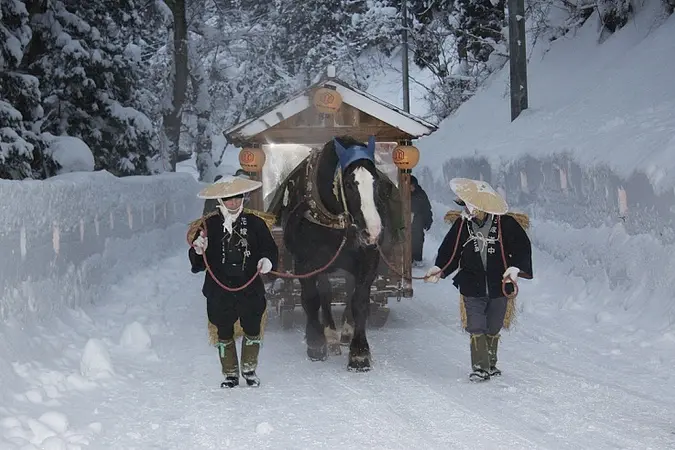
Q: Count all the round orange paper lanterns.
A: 3